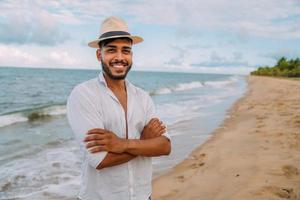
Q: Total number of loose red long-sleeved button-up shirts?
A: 0